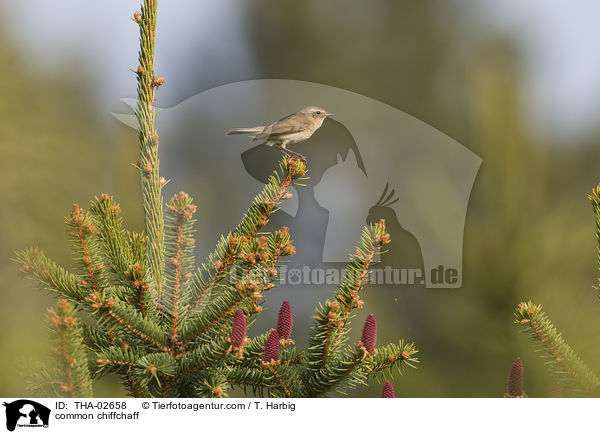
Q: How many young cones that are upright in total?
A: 6